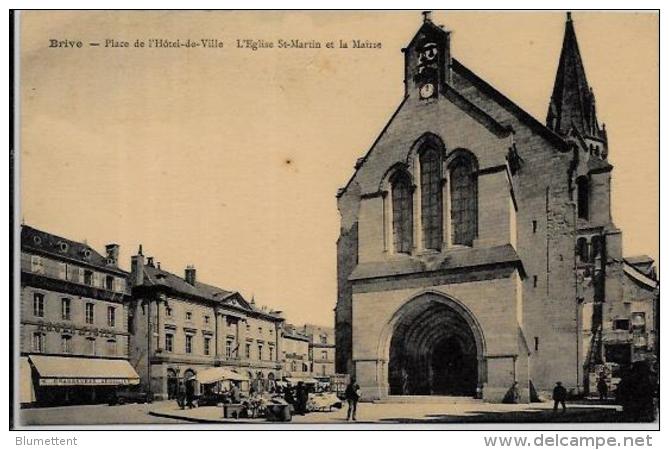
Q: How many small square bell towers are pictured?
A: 1